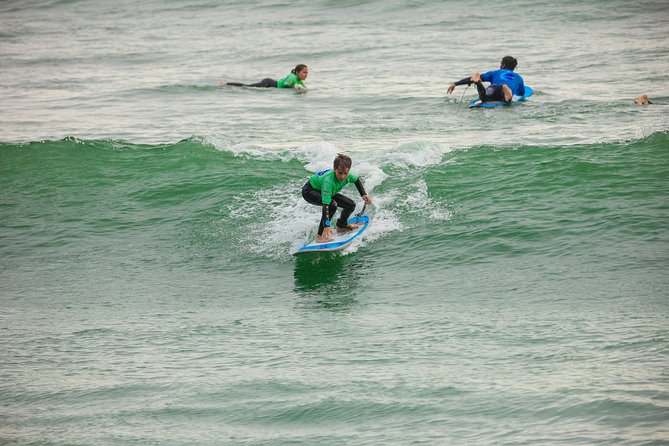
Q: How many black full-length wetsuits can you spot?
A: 3